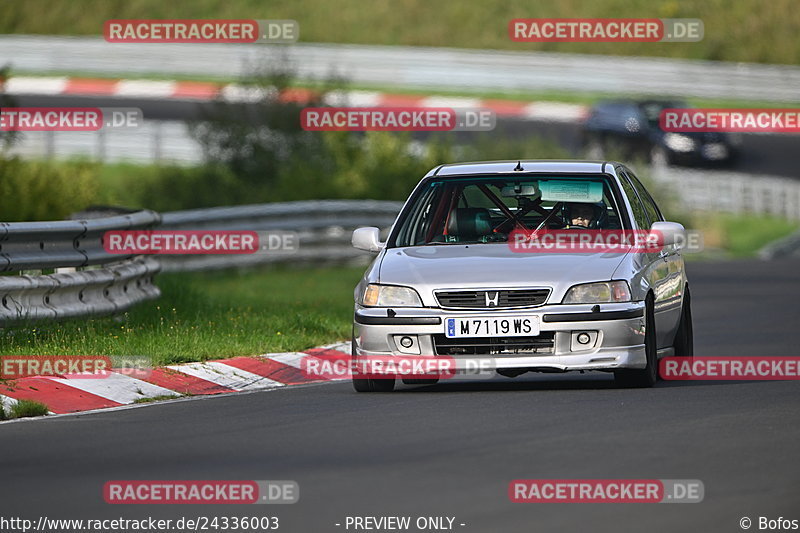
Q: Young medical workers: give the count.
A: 0